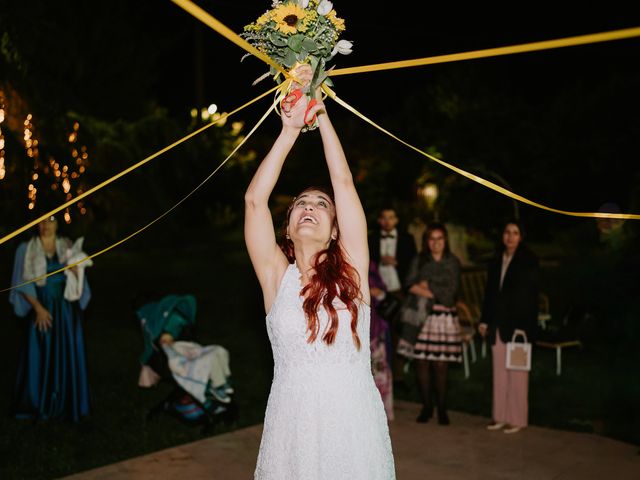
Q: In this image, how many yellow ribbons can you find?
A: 5